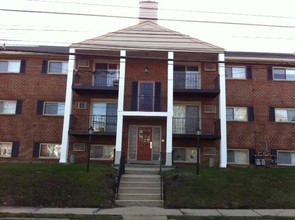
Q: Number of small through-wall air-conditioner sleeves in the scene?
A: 6